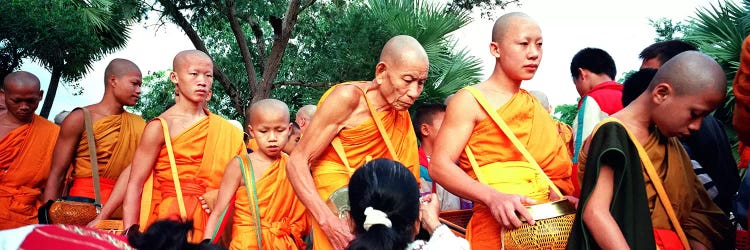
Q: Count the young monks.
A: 6